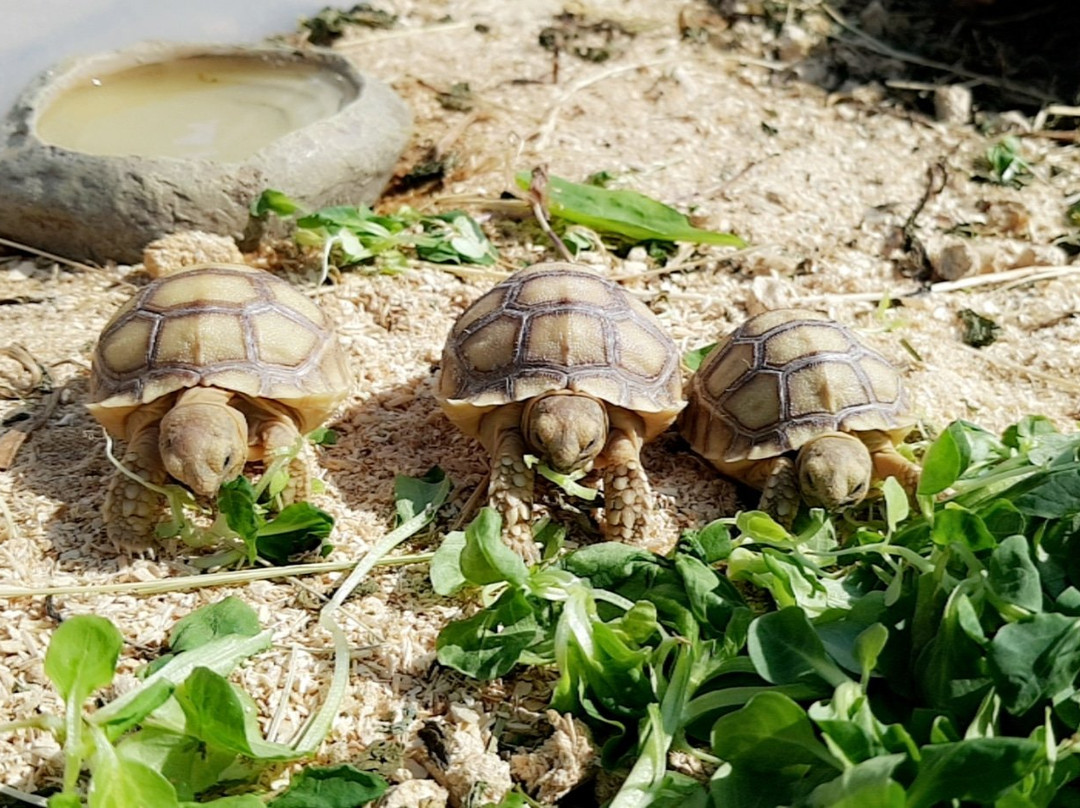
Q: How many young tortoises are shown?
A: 3